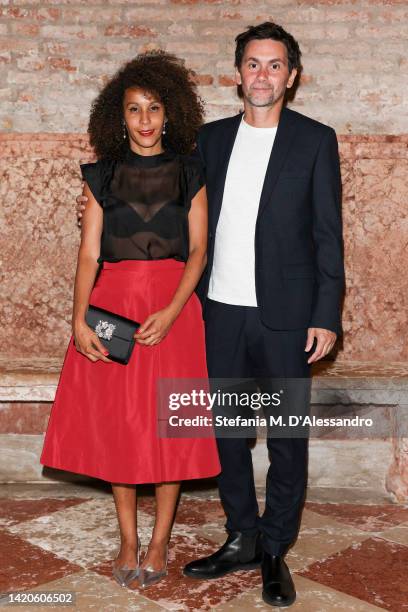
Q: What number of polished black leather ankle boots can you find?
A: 2